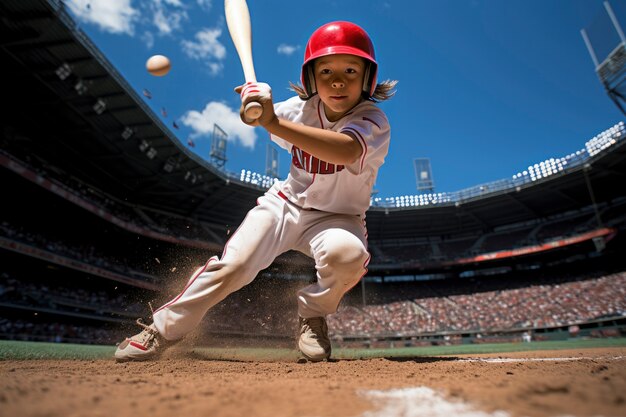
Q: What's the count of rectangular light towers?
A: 4